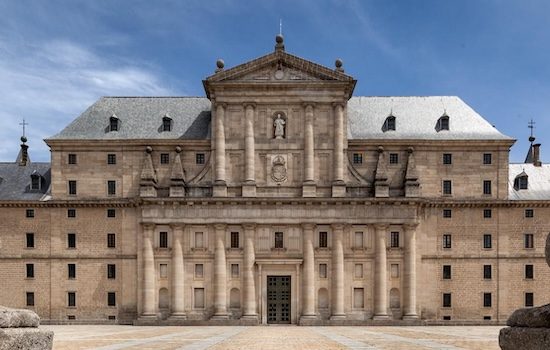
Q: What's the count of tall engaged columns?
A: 12